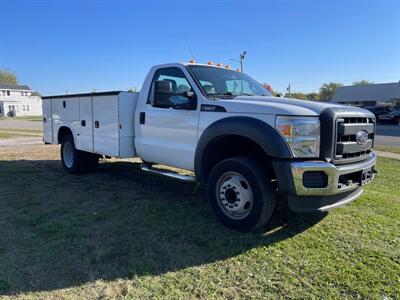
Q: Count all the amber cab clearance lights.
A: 5